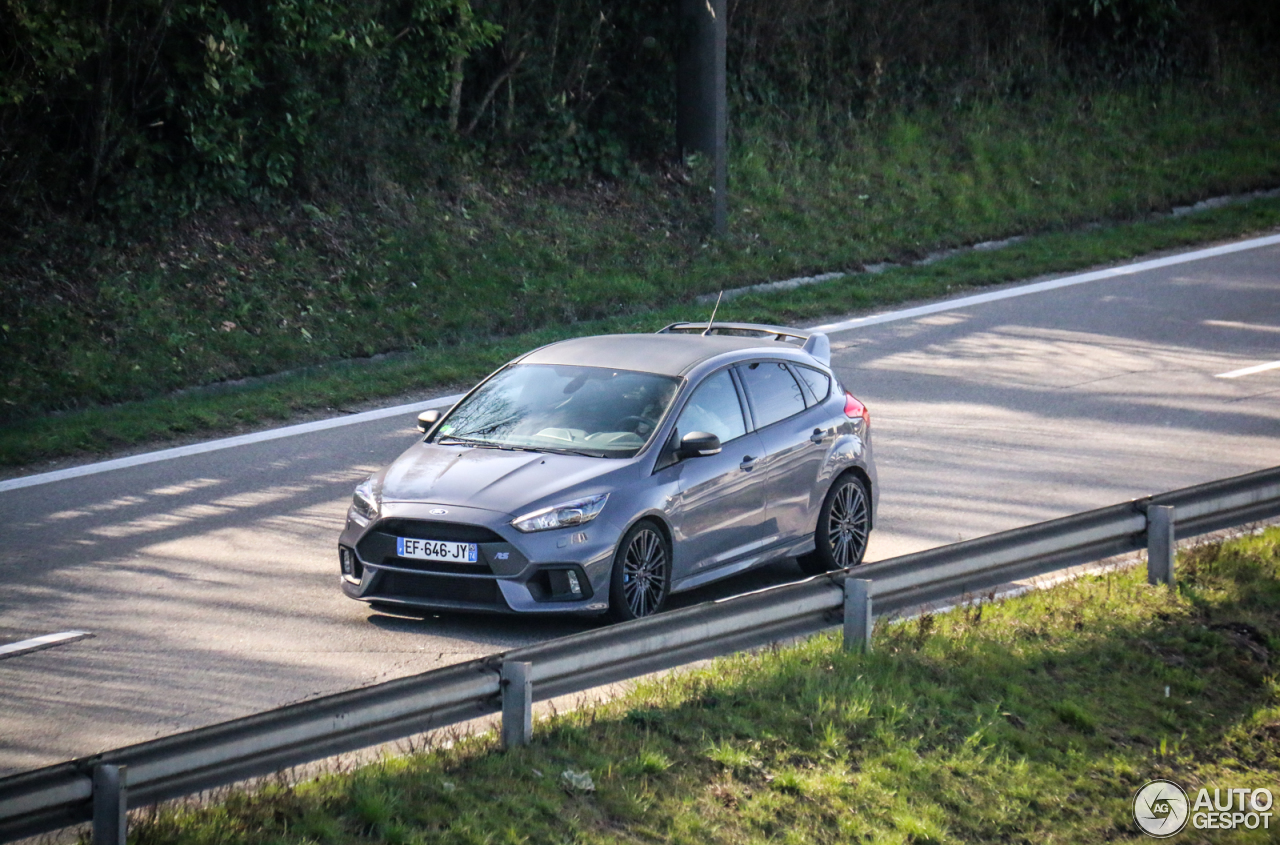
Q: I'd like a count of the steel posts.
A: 4